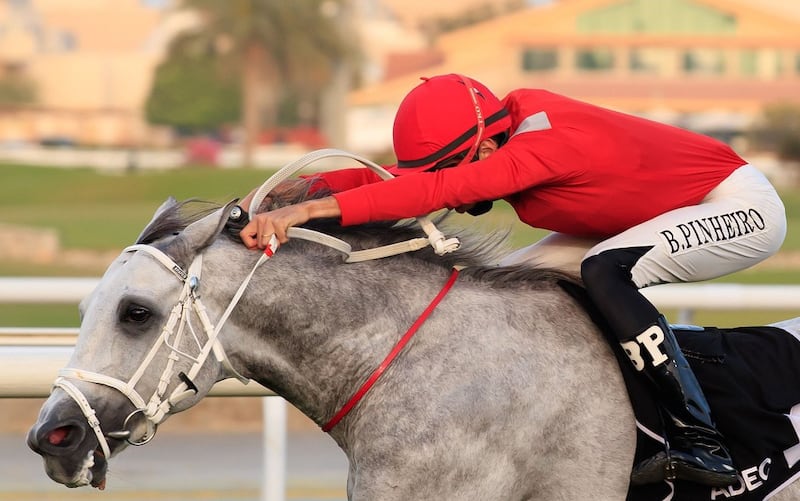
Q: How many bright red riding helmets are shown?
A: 1